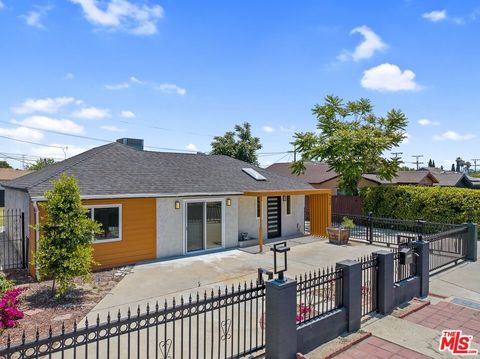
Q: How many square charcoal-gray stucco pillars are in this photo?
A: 5